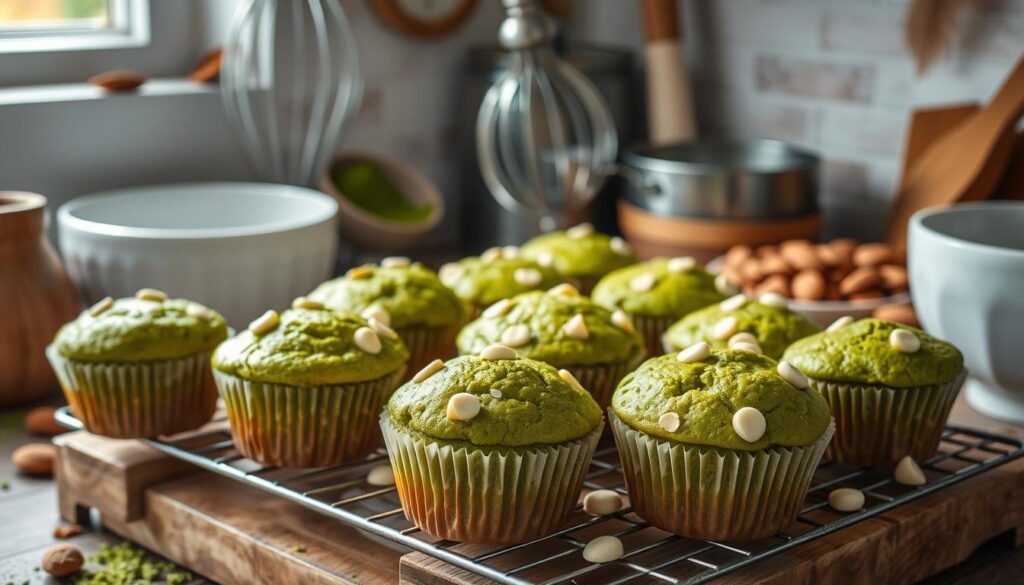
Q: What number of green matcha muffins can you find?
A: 11